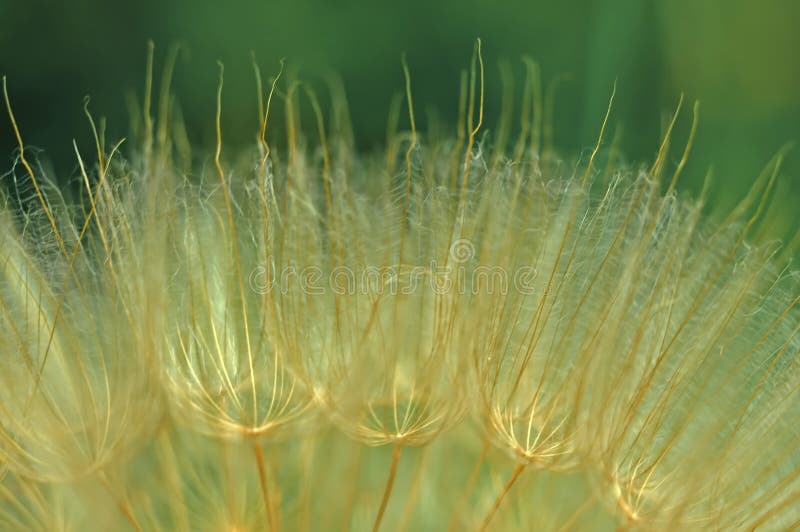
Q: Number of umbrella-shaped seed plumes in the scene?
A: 5